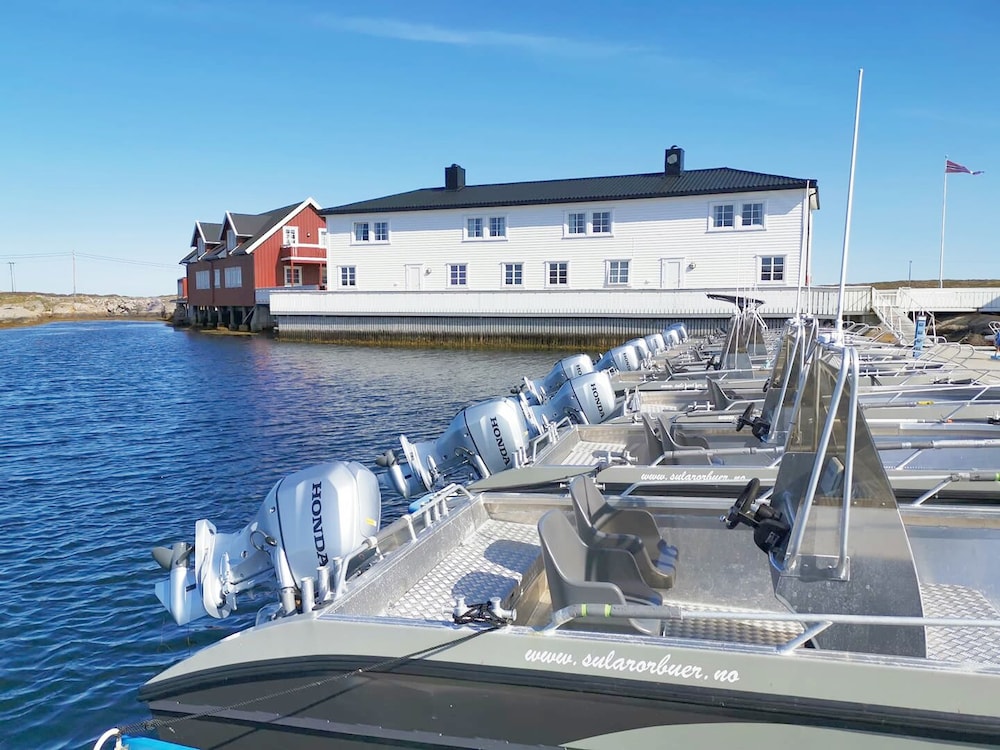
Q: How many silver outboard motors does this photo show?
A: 9